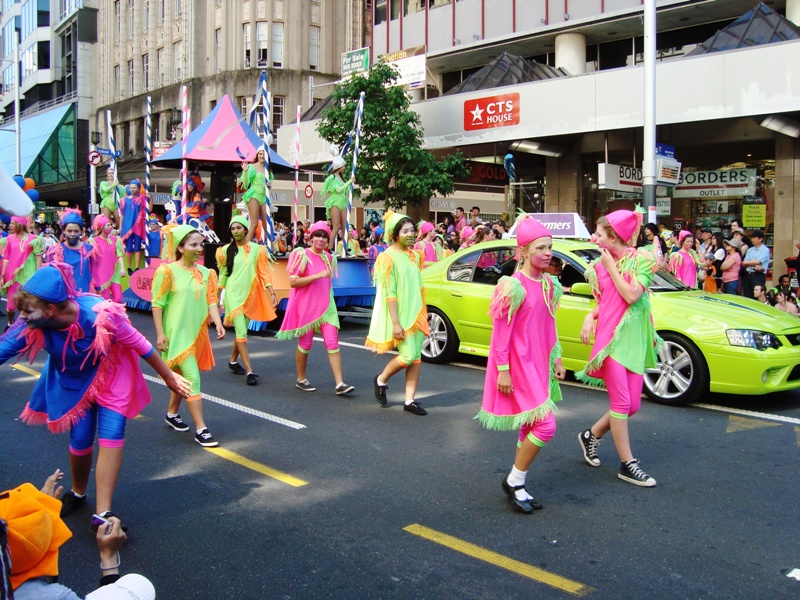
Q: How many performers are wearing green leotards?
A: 3